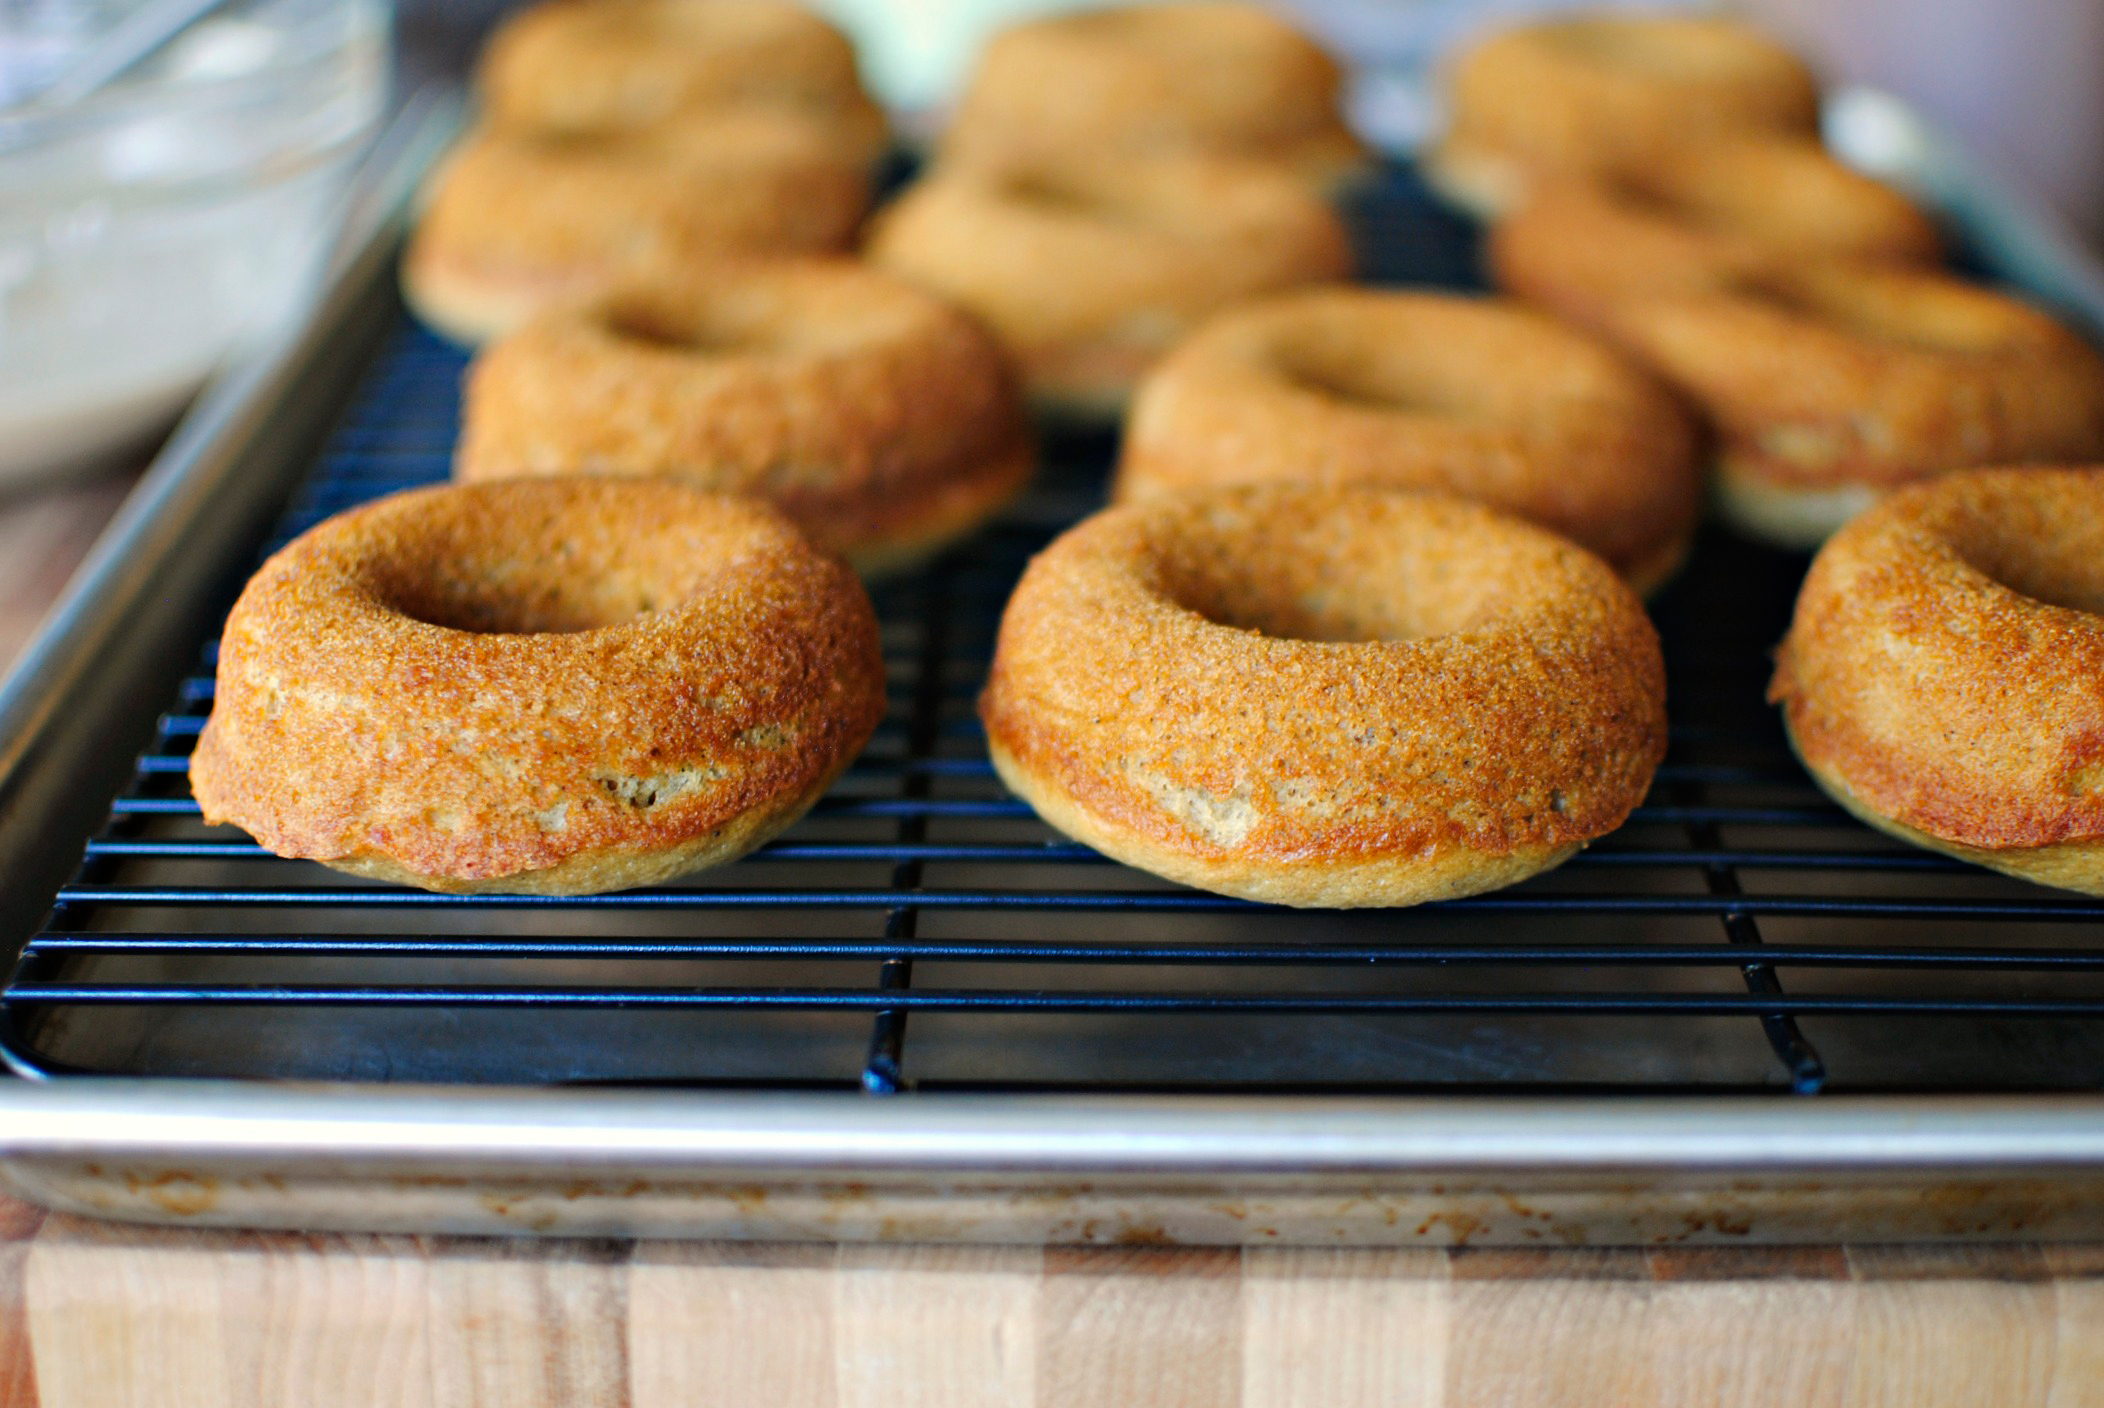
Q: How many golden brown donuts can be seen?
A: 12